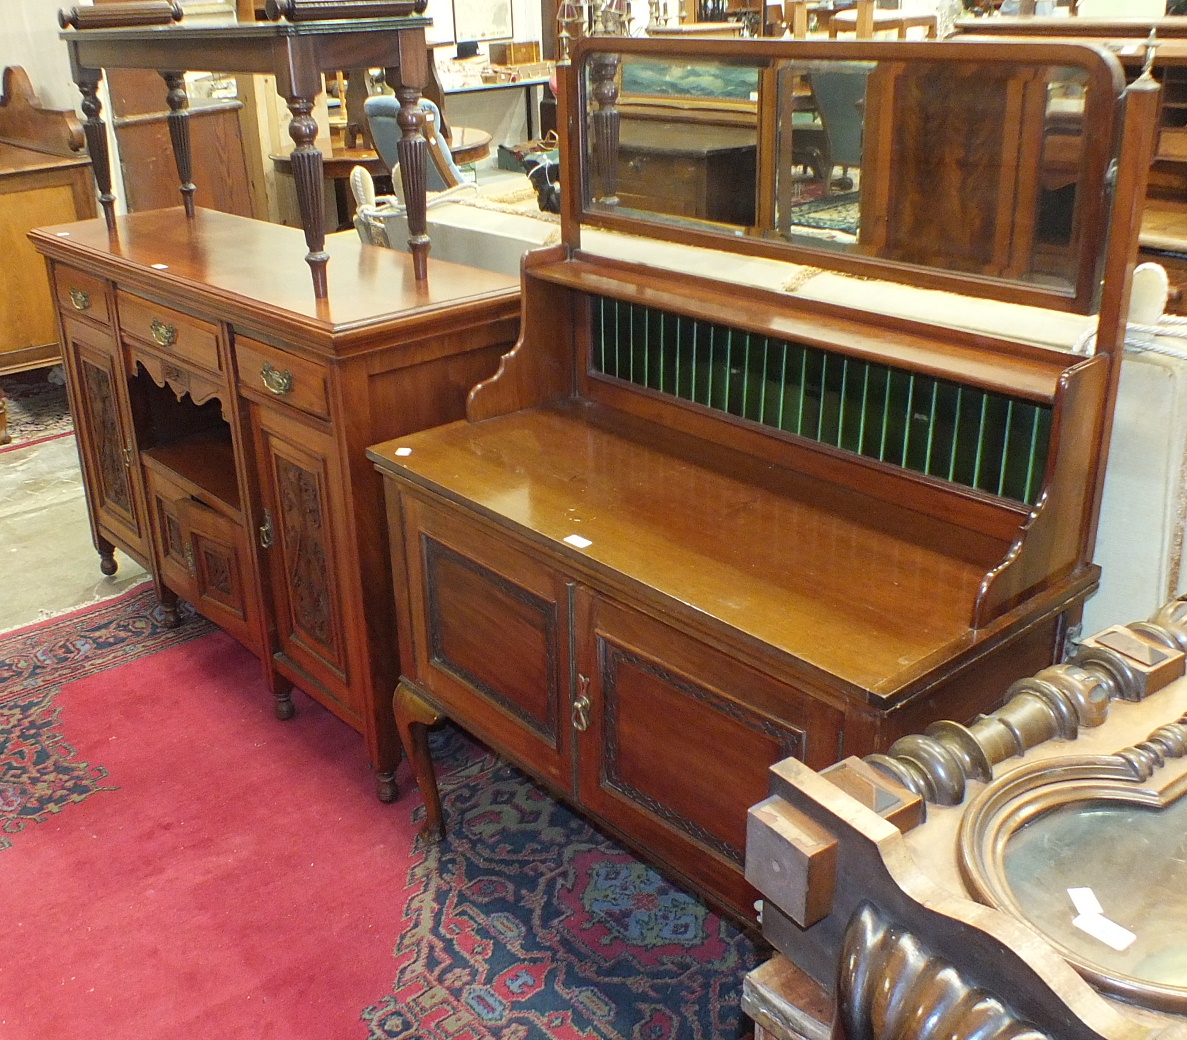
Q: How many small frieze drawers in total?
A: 3